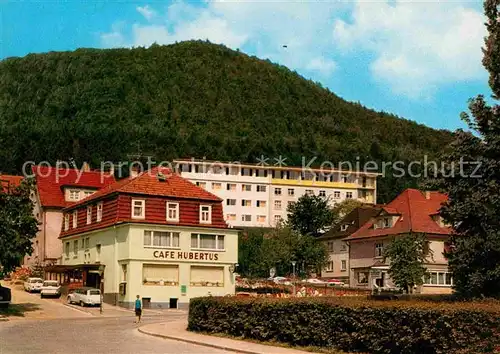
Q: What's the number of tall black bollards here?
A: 0